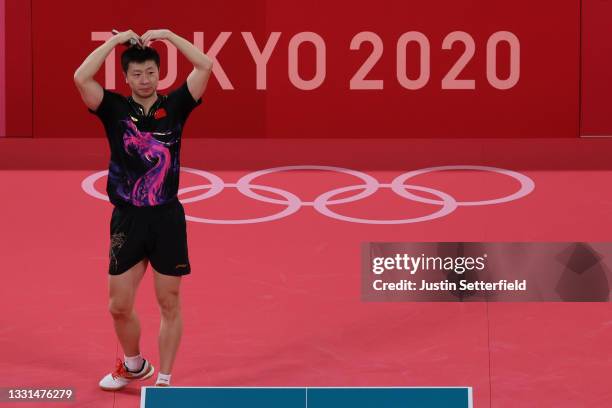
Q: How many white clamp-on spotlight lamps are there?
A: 0